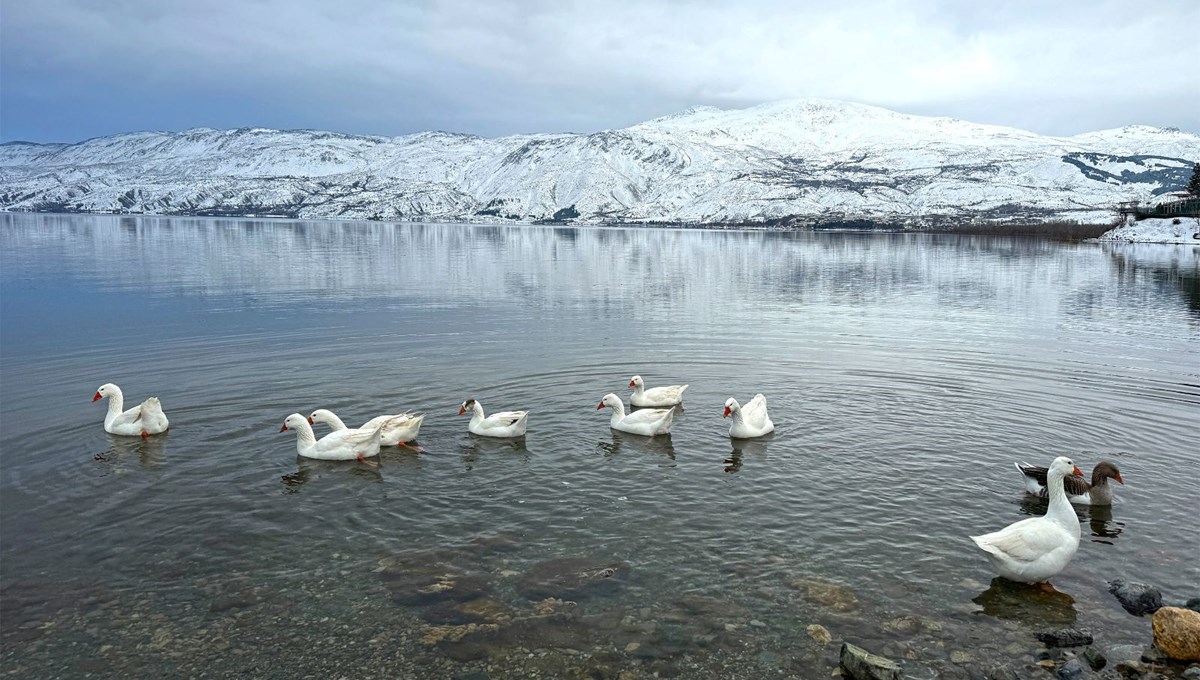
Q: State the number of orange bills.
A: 9